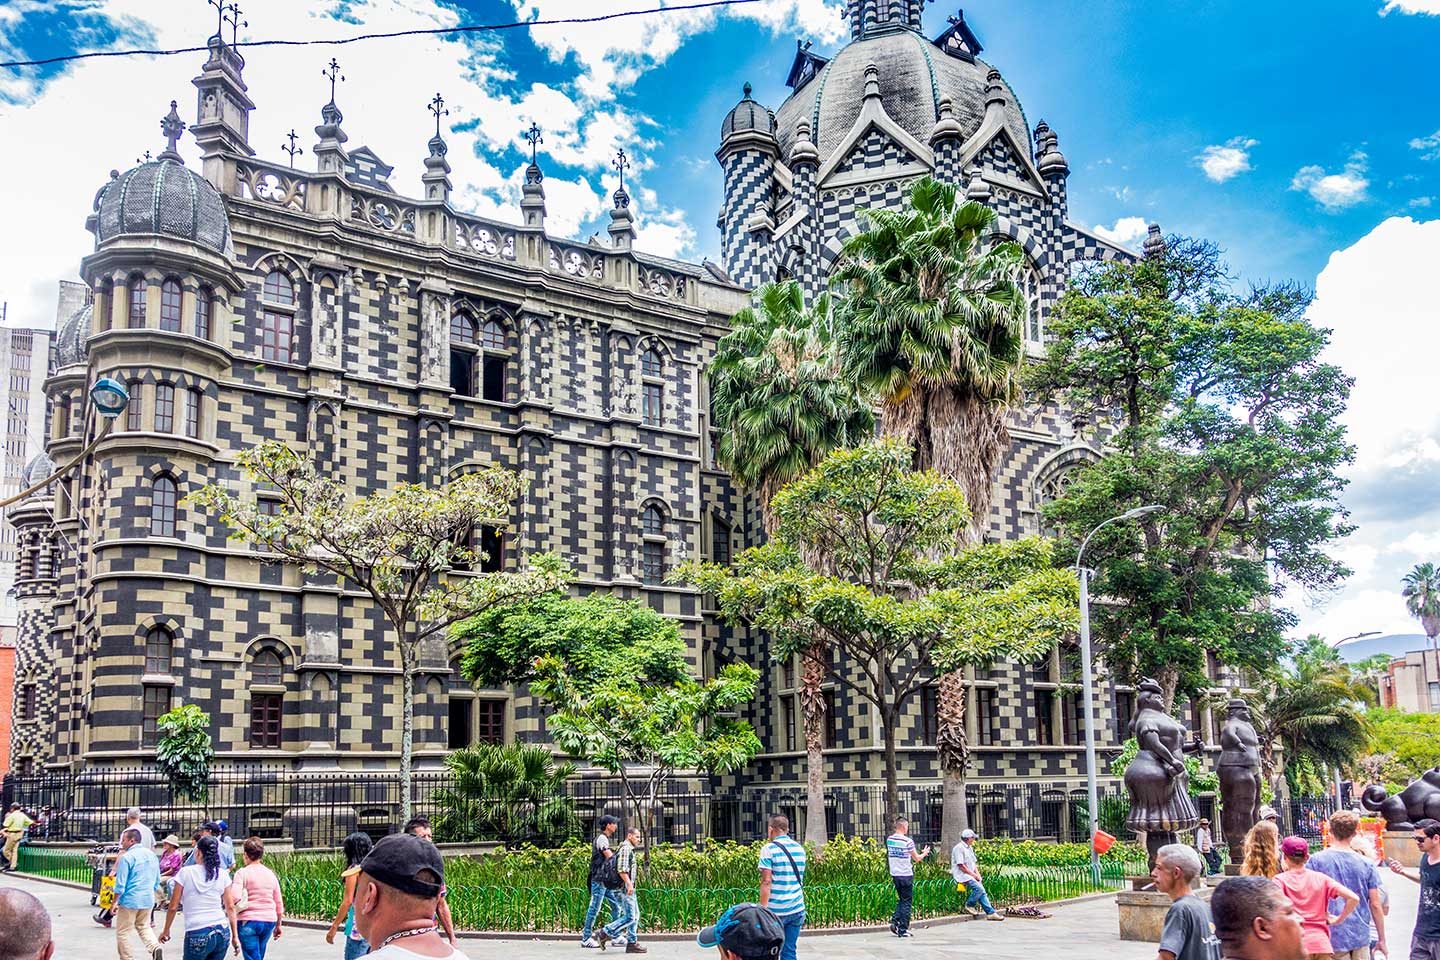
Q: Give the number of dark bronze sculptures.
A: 3